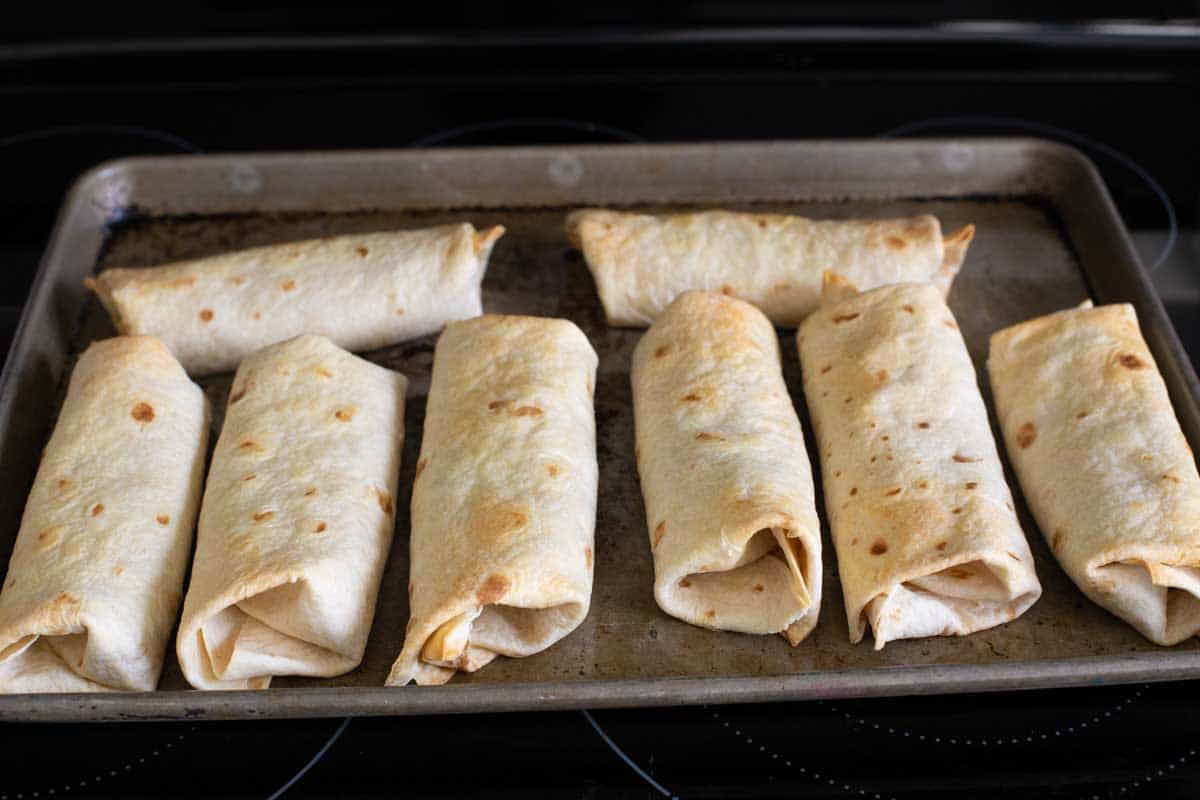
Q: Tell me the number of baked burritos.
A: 8